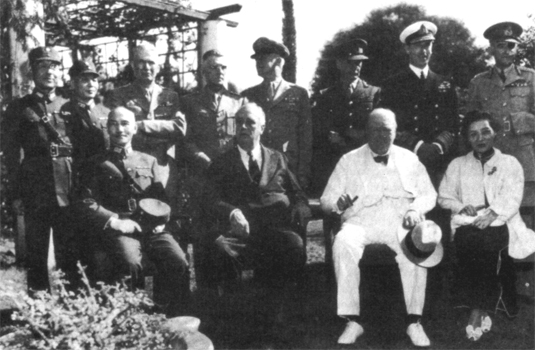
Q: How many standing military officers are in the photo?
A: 8